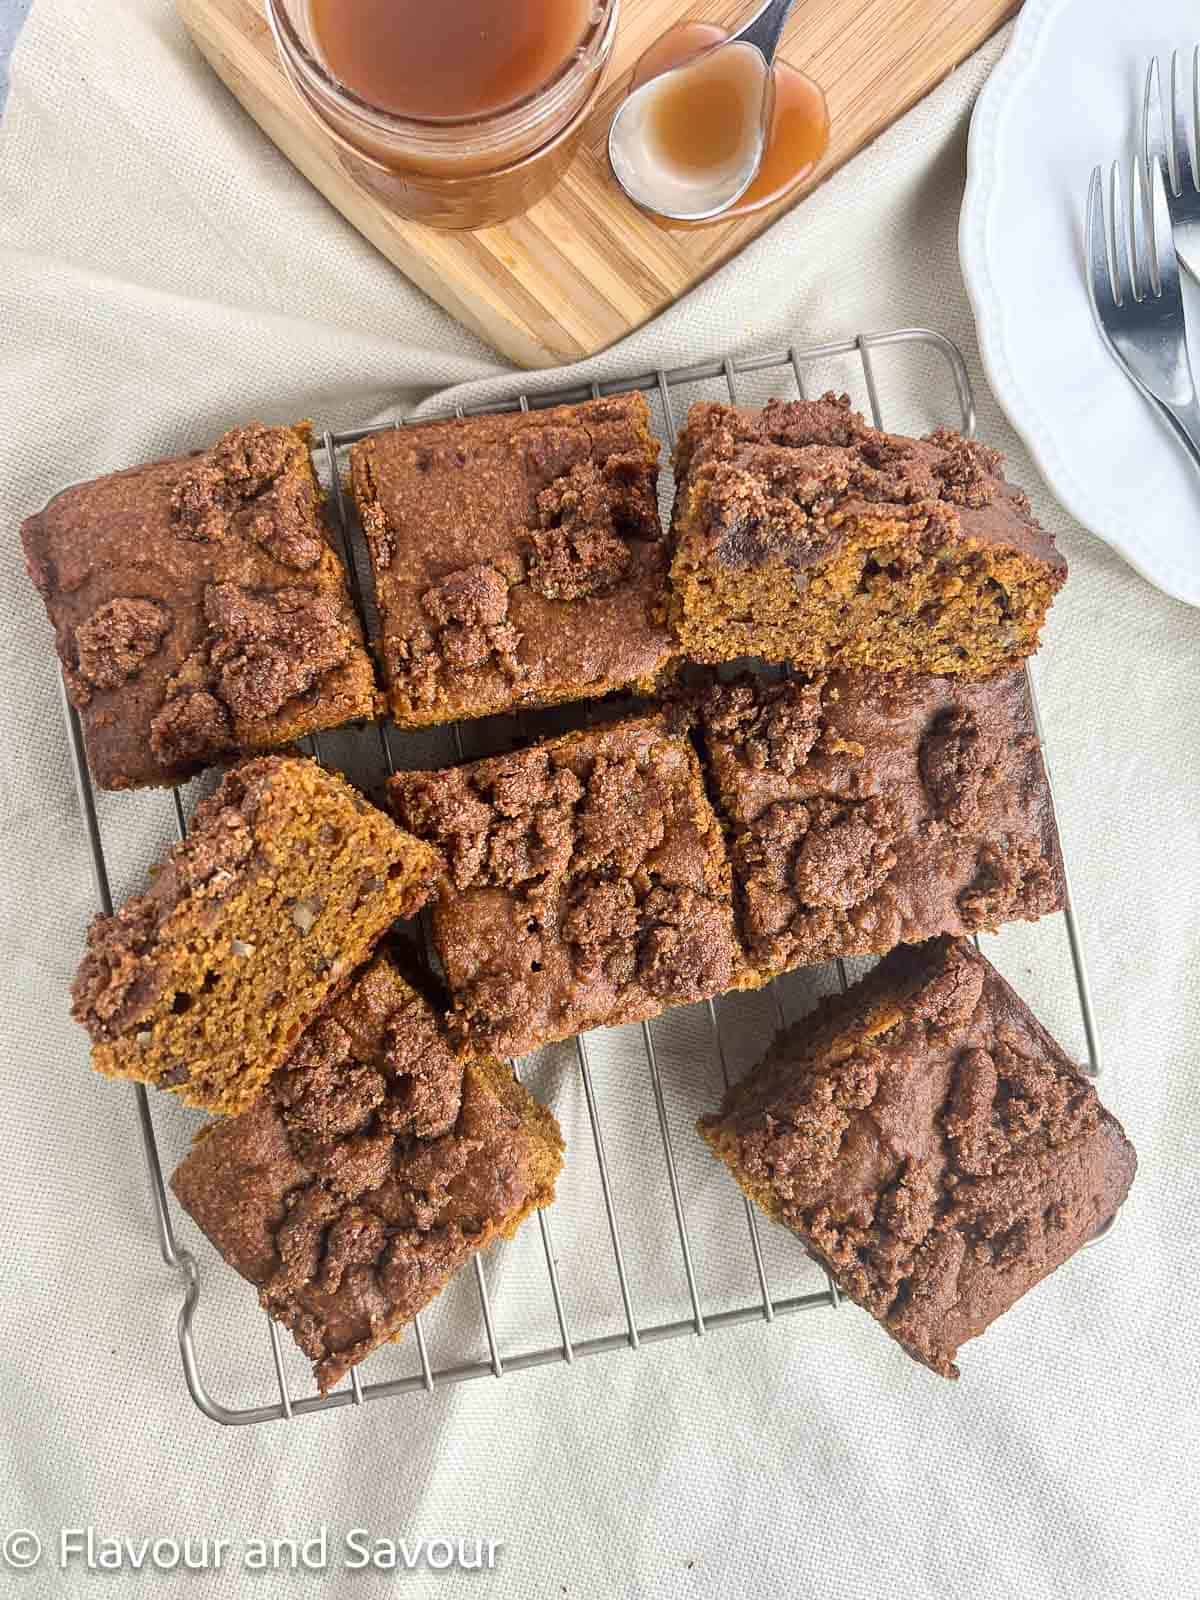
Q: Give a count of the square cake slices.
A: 8